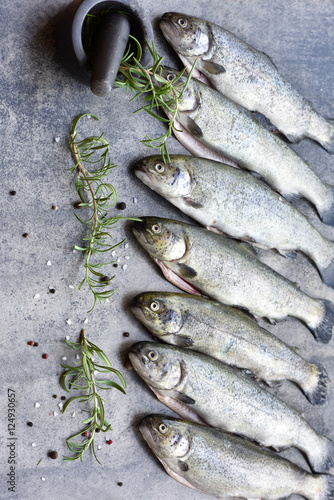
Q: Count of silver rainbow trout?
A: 7